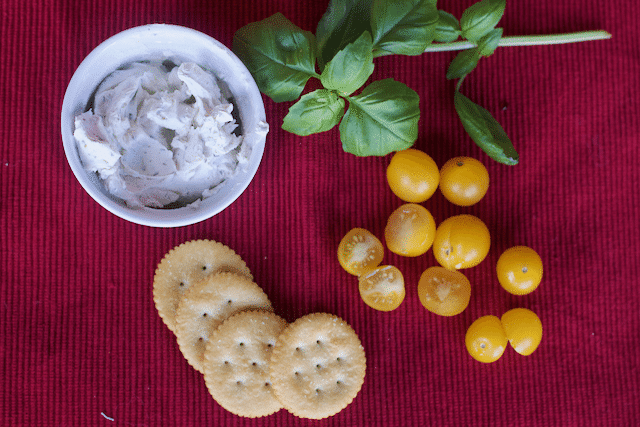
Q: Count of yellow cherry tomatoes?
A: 10